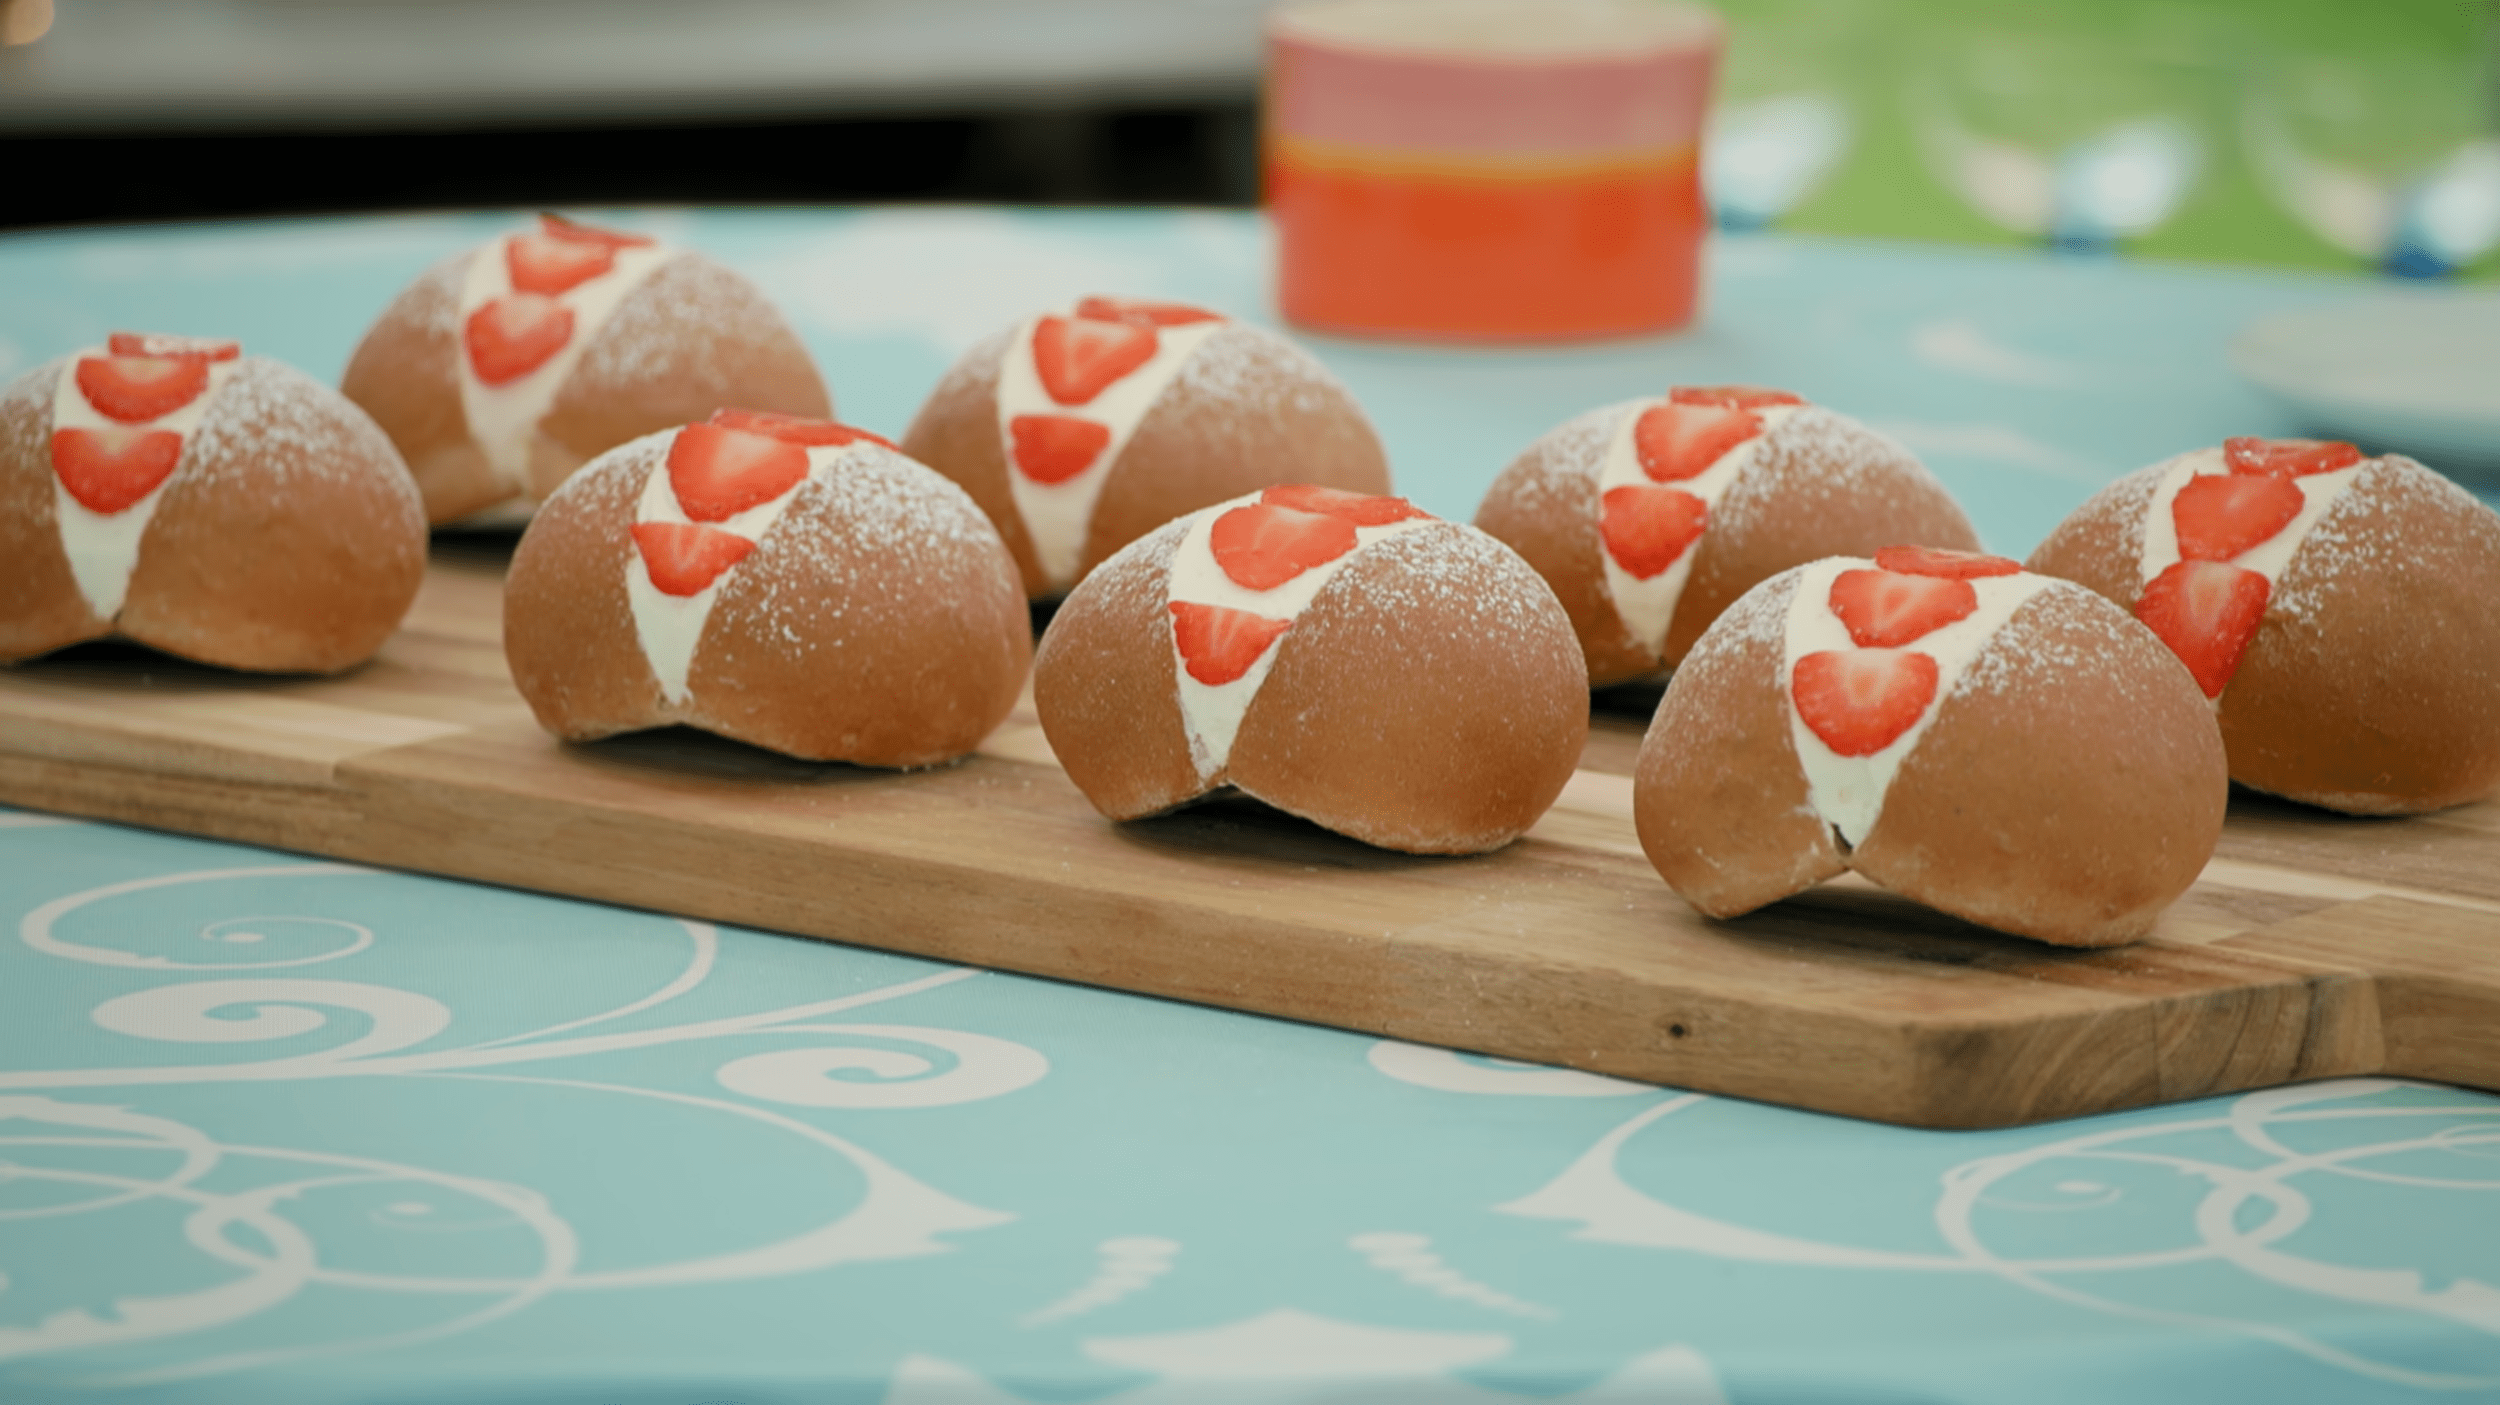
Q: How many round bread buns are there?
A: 8